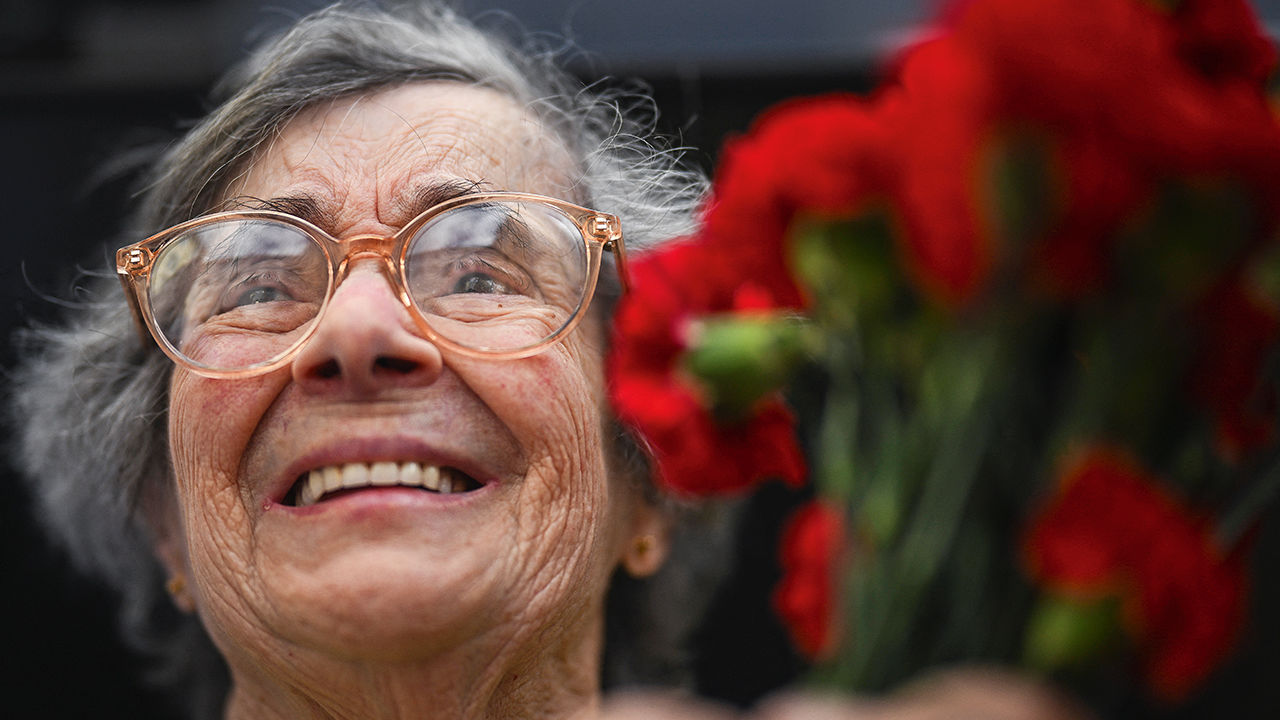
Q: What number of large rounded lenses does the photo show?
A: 2